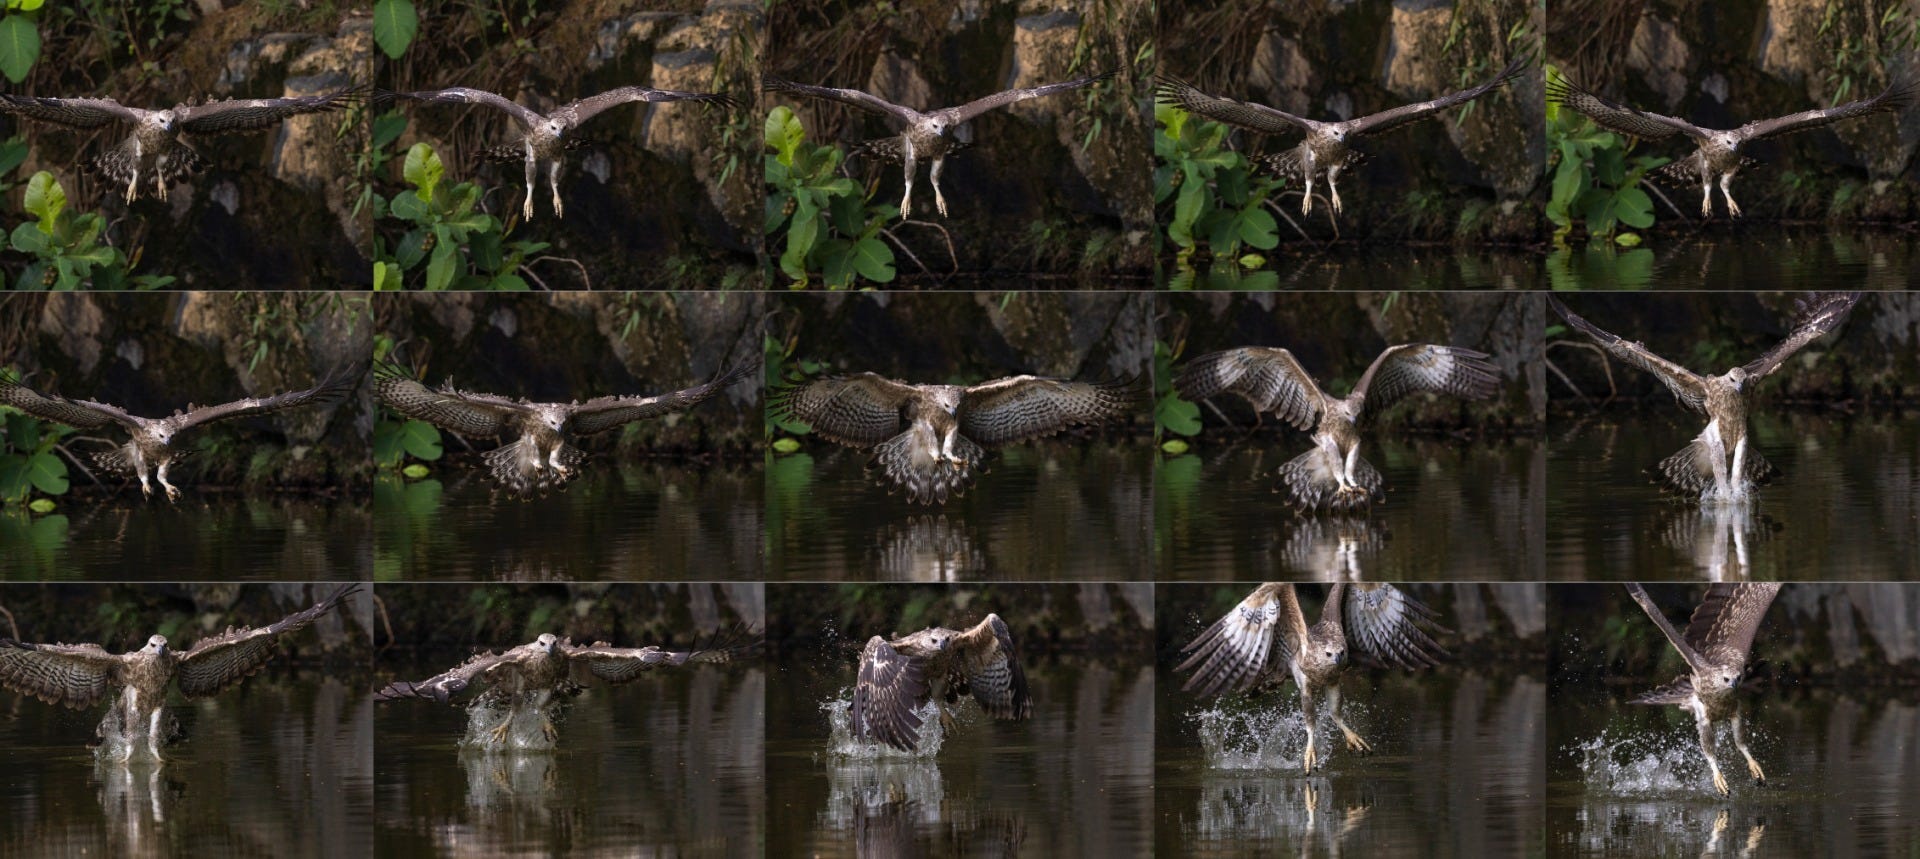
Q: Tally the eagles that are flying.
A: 15